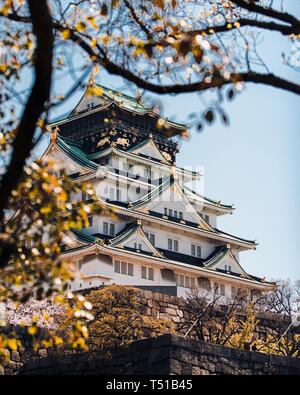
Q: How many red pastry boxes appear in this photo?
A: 0